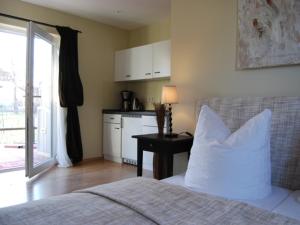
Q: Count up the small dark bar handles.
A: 5